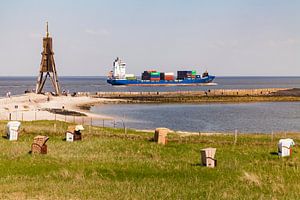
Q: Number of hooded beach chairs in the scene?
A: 6